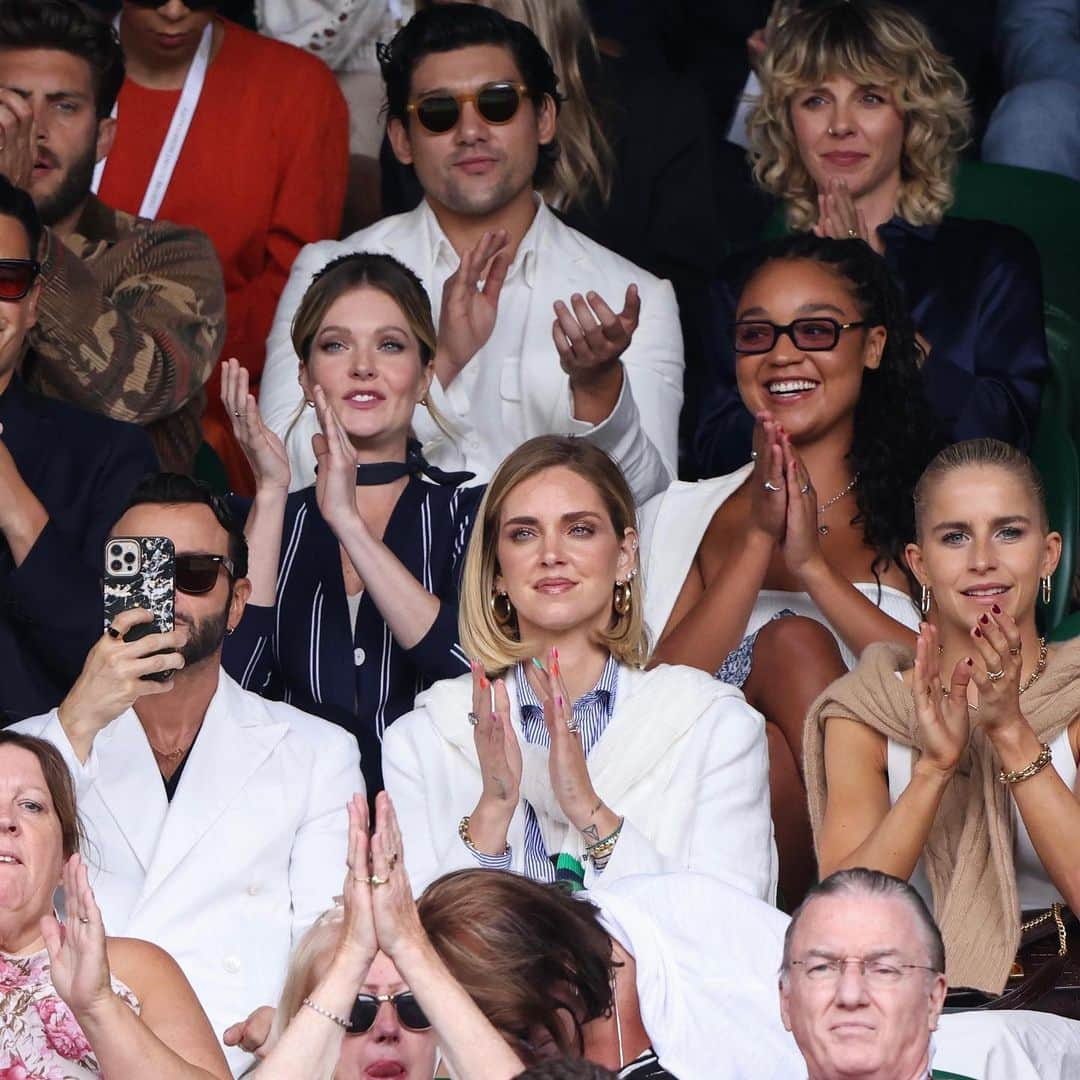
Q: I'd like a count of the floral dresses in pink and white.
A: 1